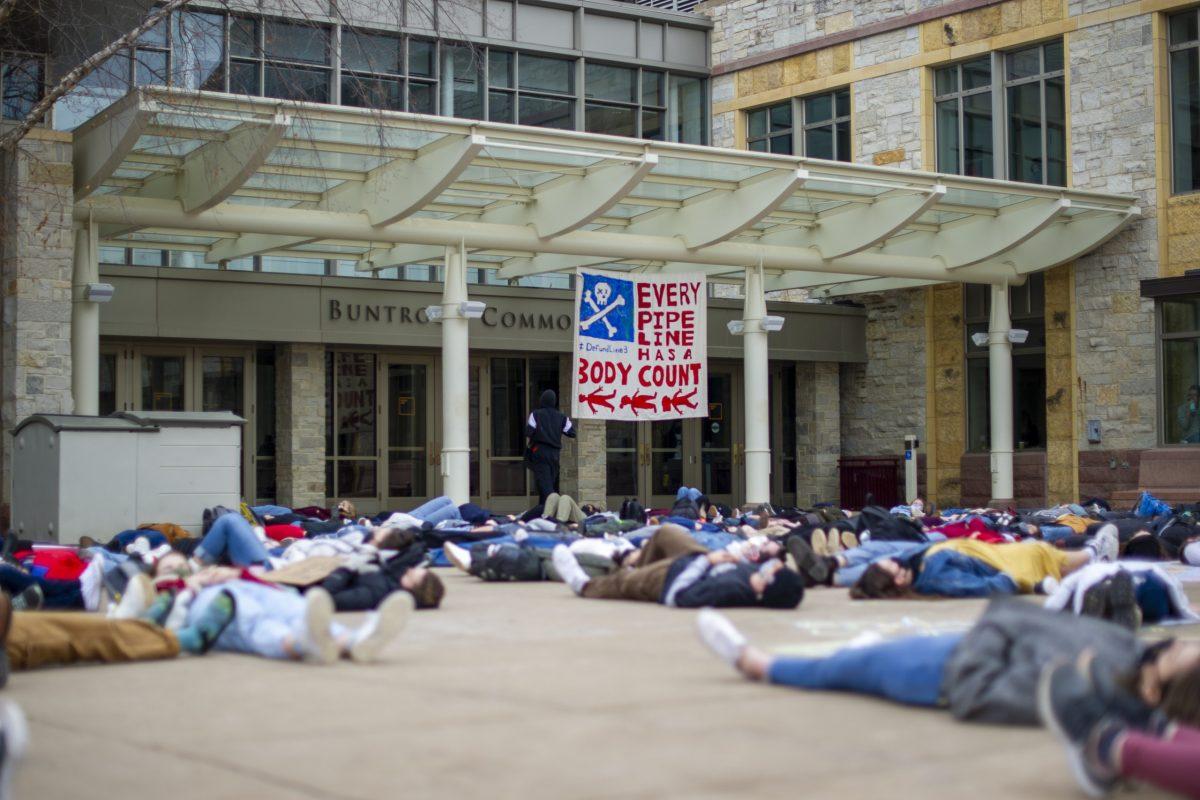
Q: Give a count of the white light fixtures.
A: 7